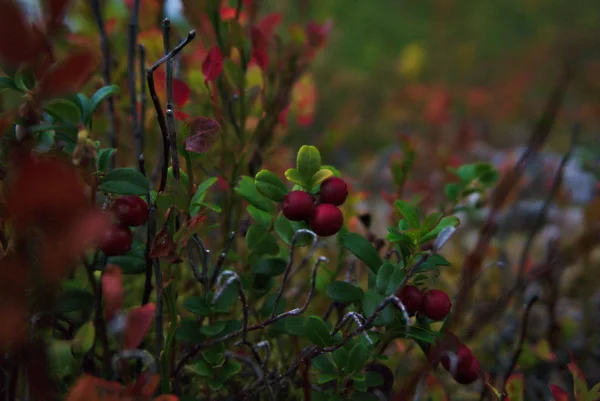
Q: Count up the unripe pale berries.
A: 0